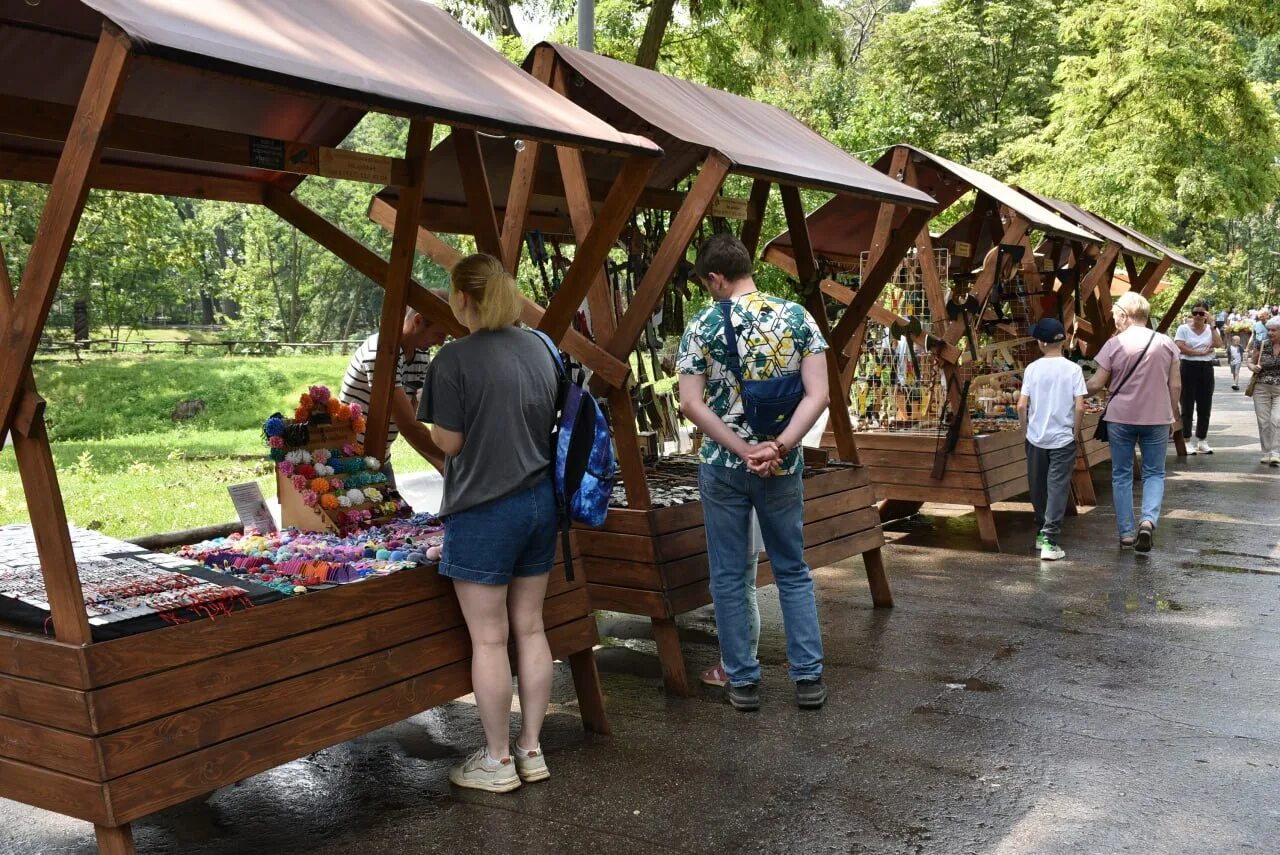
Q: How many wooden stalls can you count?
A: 5